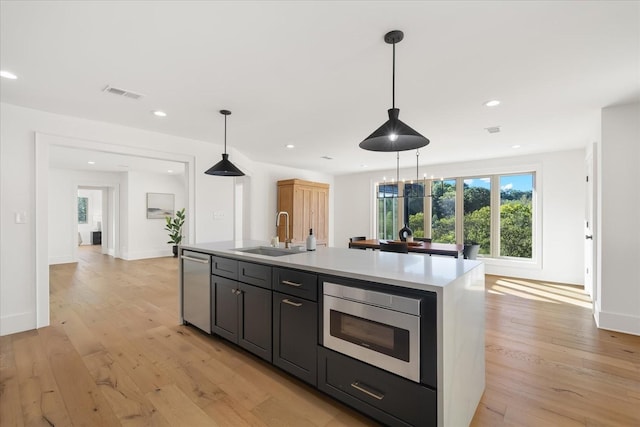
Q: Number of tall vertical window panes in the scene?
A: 5